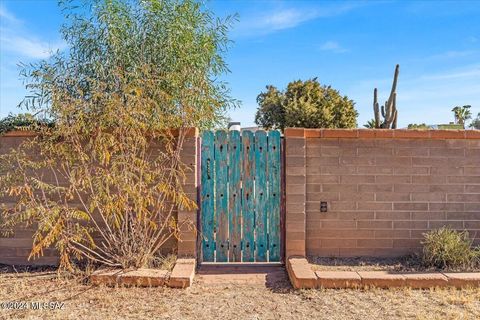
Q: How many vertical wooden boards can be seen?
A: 6